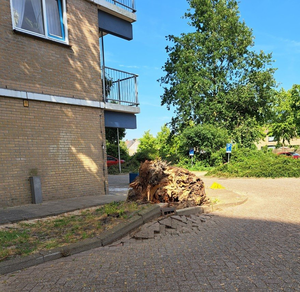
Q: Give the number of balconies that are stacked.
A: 2